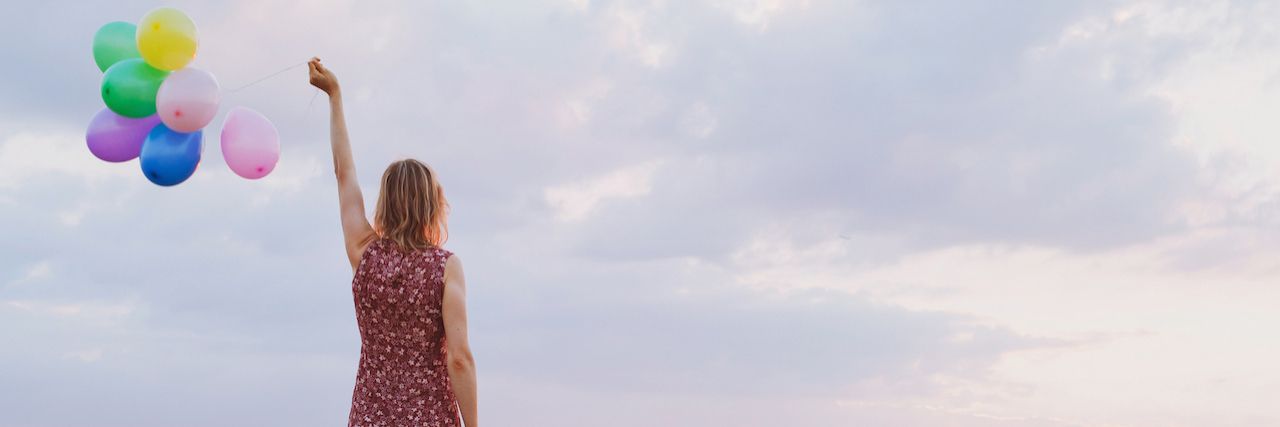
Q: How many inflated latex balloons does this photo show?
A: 7